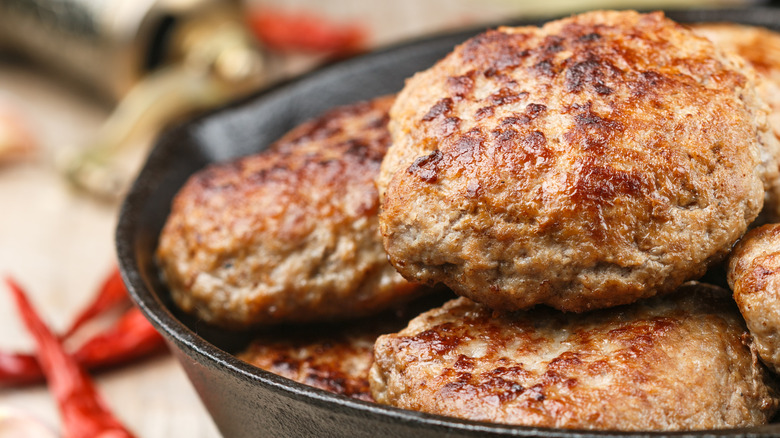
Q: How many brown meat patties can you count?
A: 6